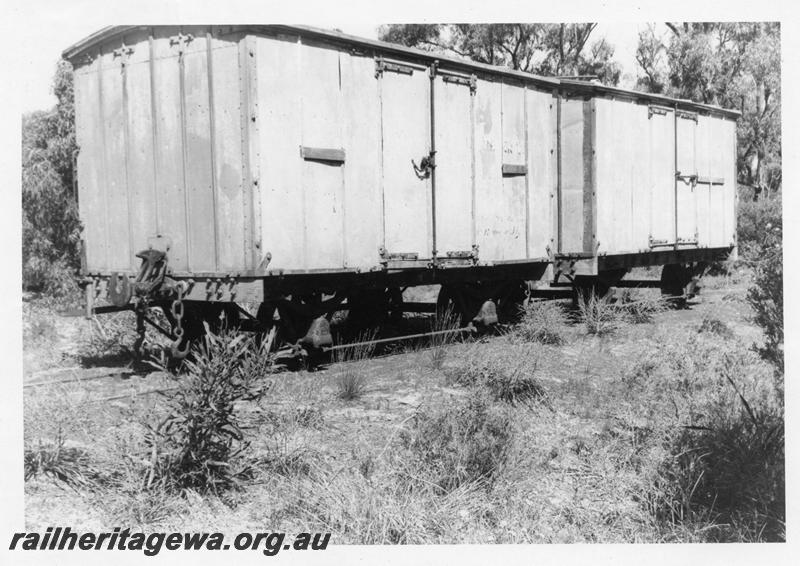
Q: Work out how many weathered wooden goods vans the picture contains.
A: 2